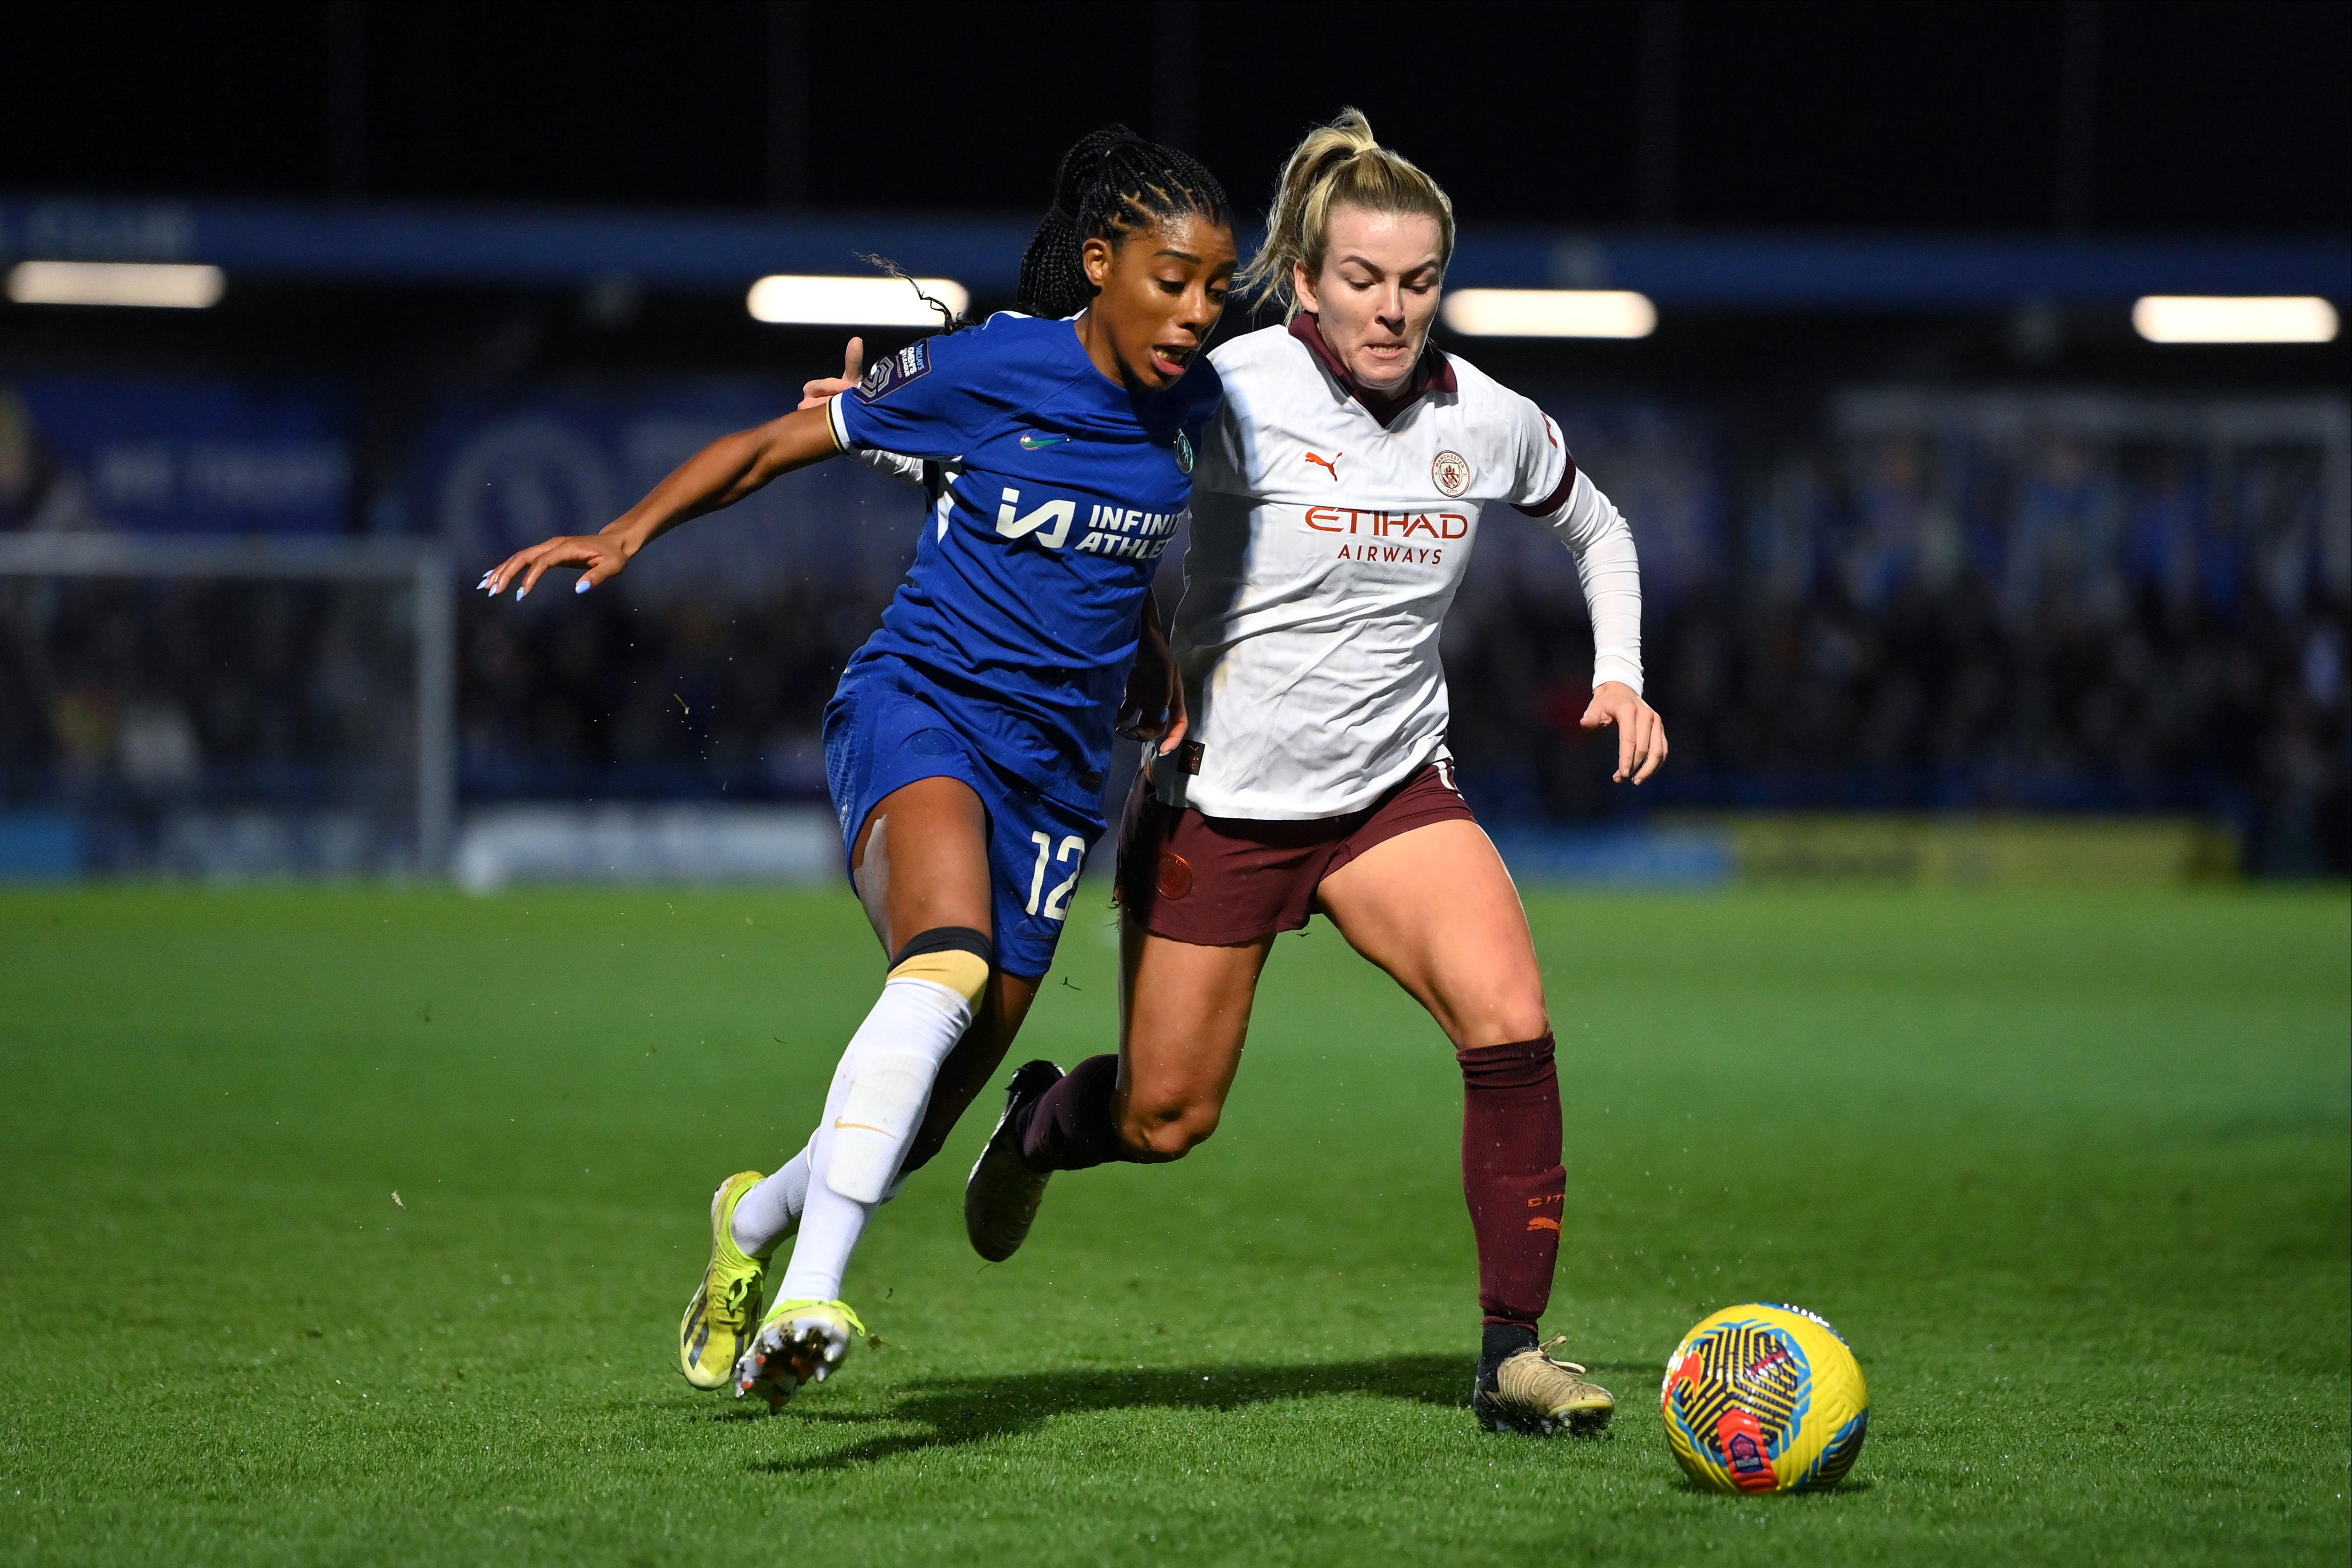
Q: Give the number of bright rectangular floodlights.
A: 4